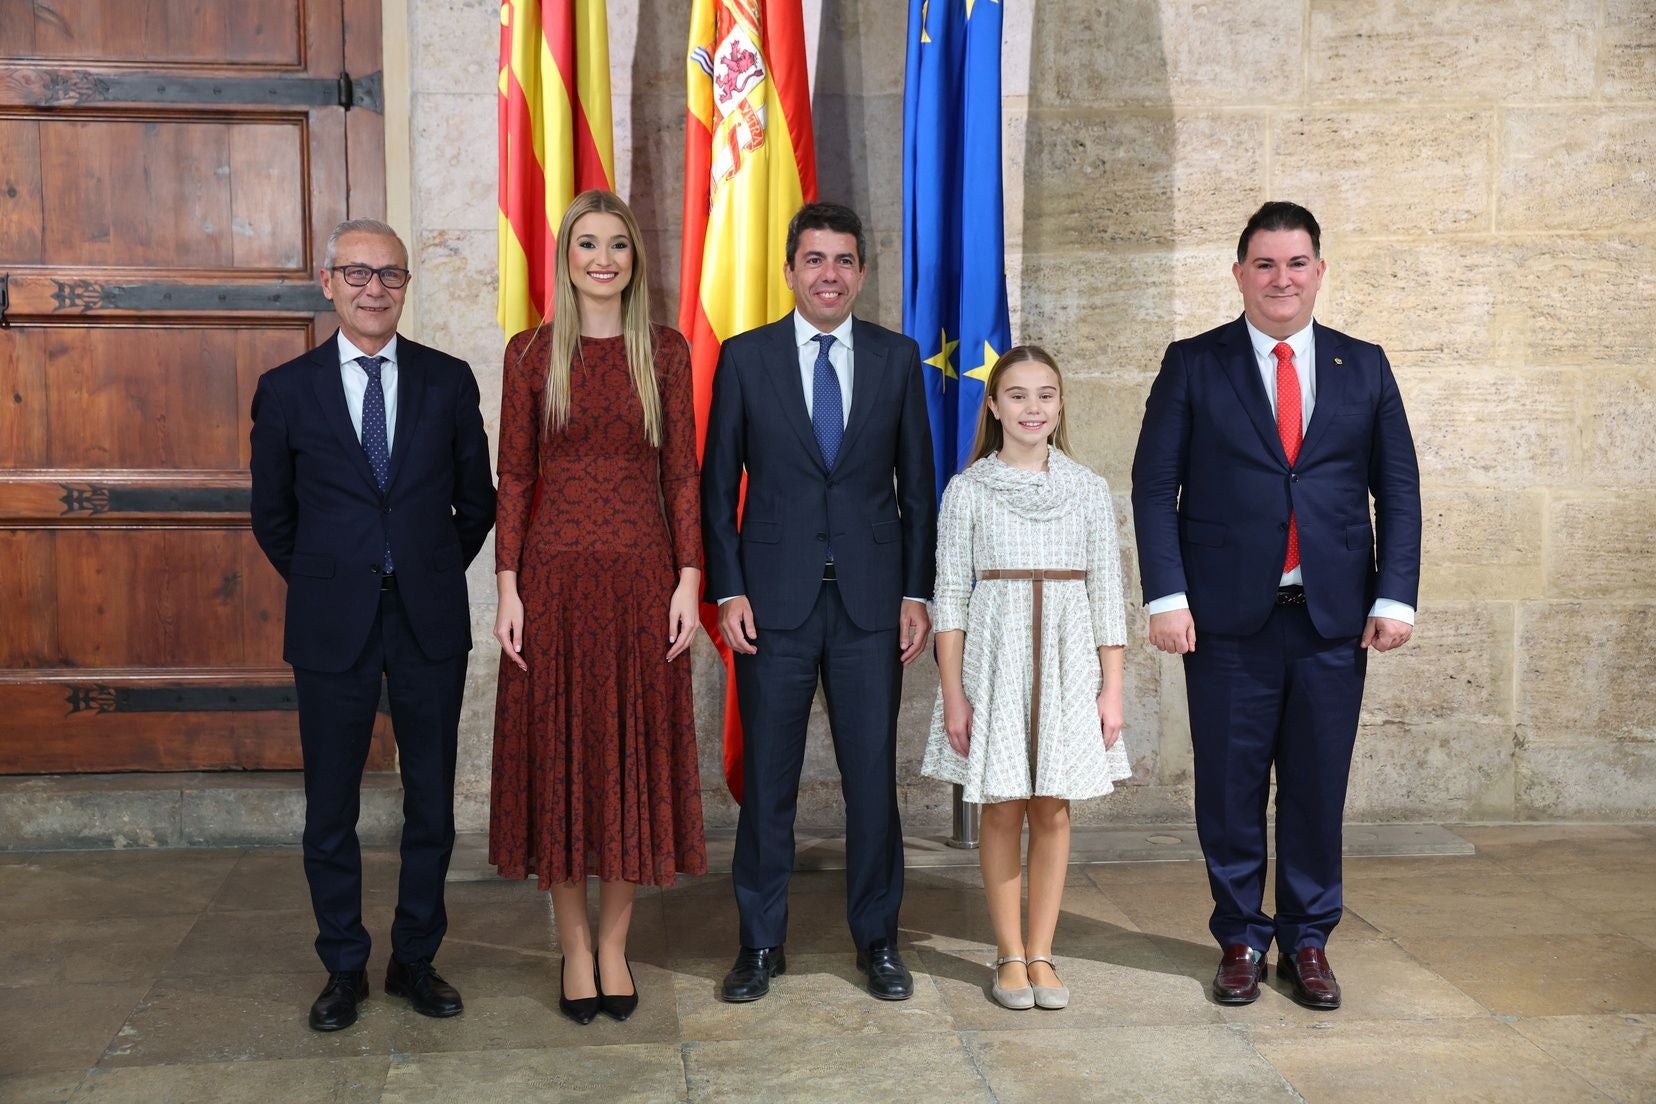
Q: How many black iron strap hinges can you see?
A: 4